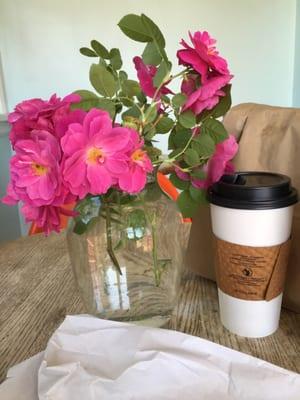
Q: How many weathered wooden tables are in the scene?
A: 1